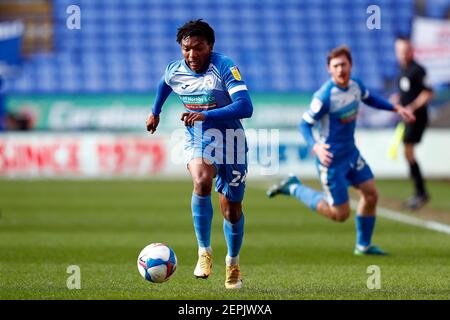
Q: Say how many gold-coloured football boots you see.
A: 2